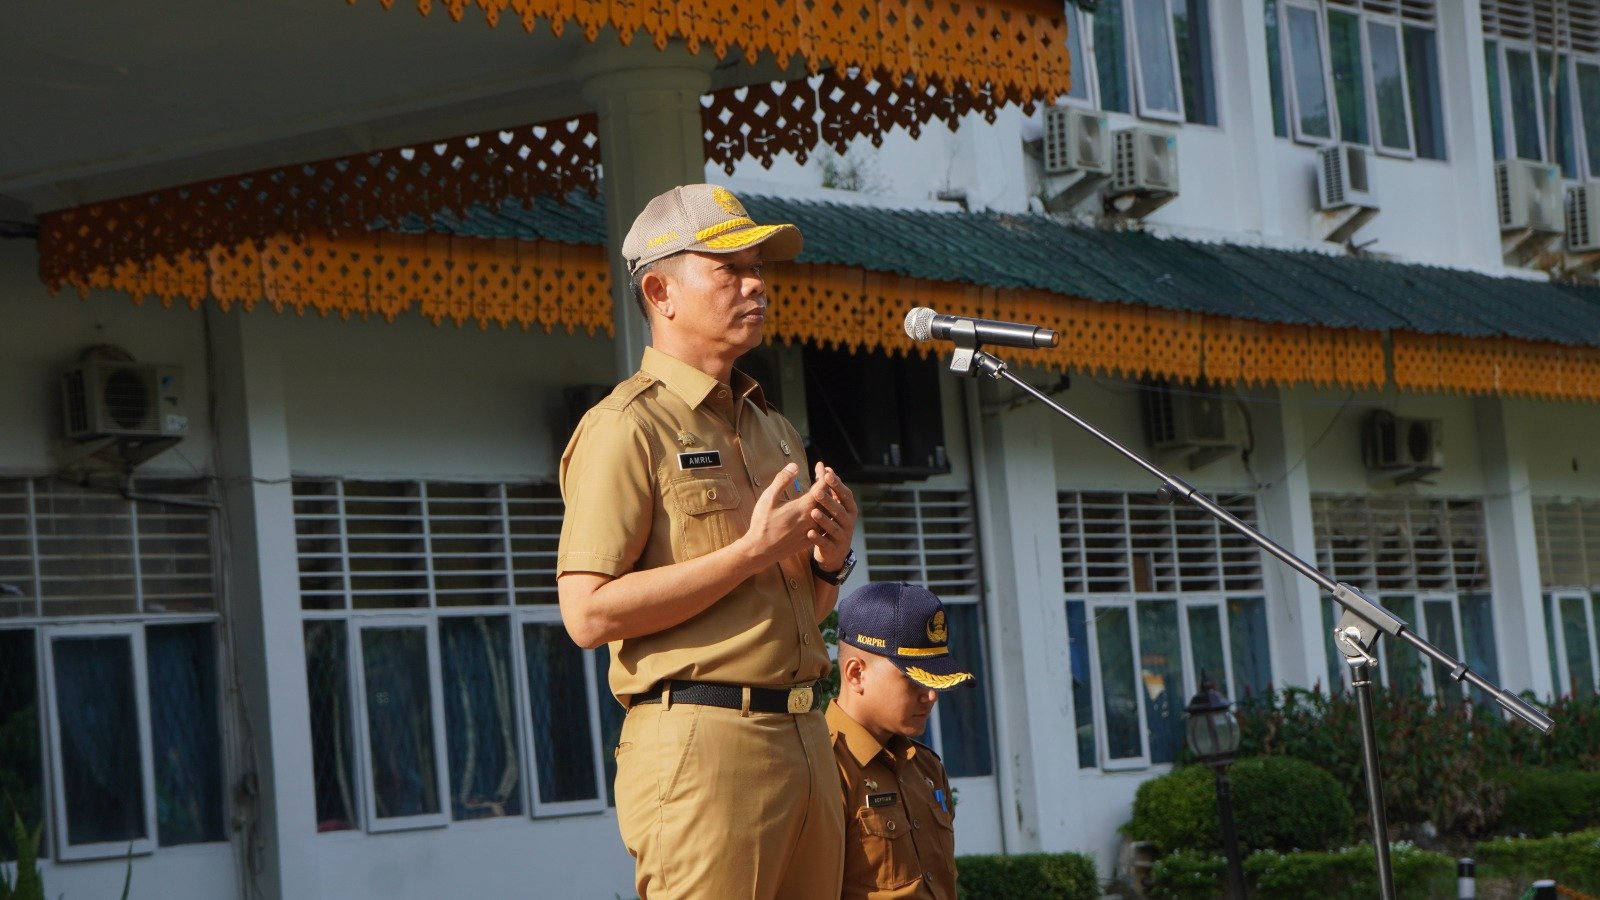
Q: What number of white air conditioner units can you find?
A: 8